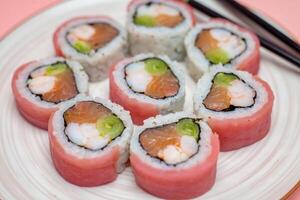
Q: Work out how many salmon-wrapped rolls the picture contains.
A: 8